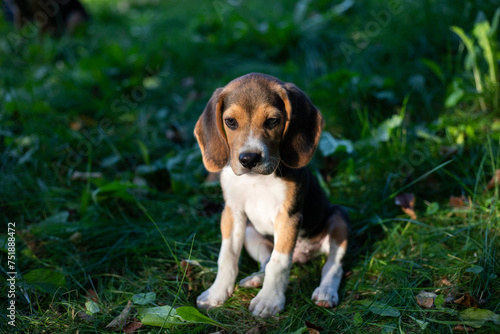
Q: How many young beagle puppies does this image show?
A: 1